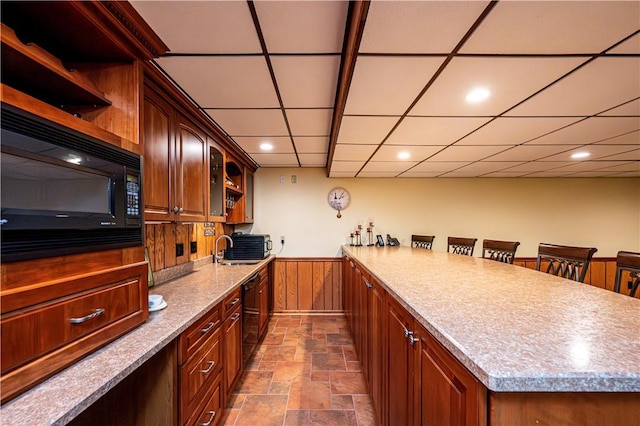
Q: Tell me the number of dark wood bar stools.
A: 5